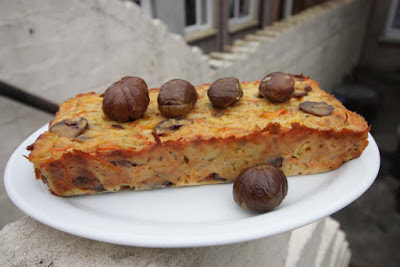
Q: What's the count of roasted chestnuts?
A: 5